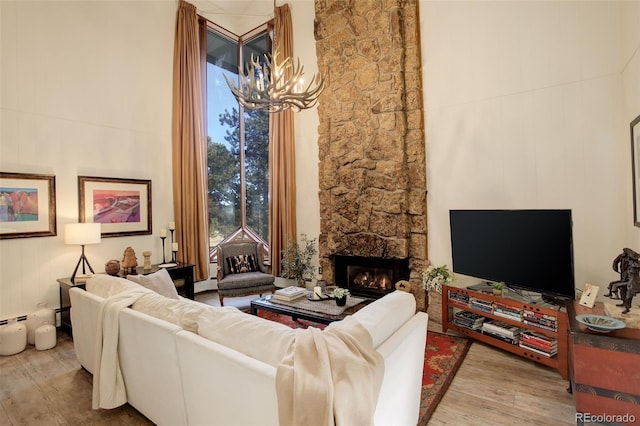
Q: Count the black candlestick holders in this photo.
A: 3